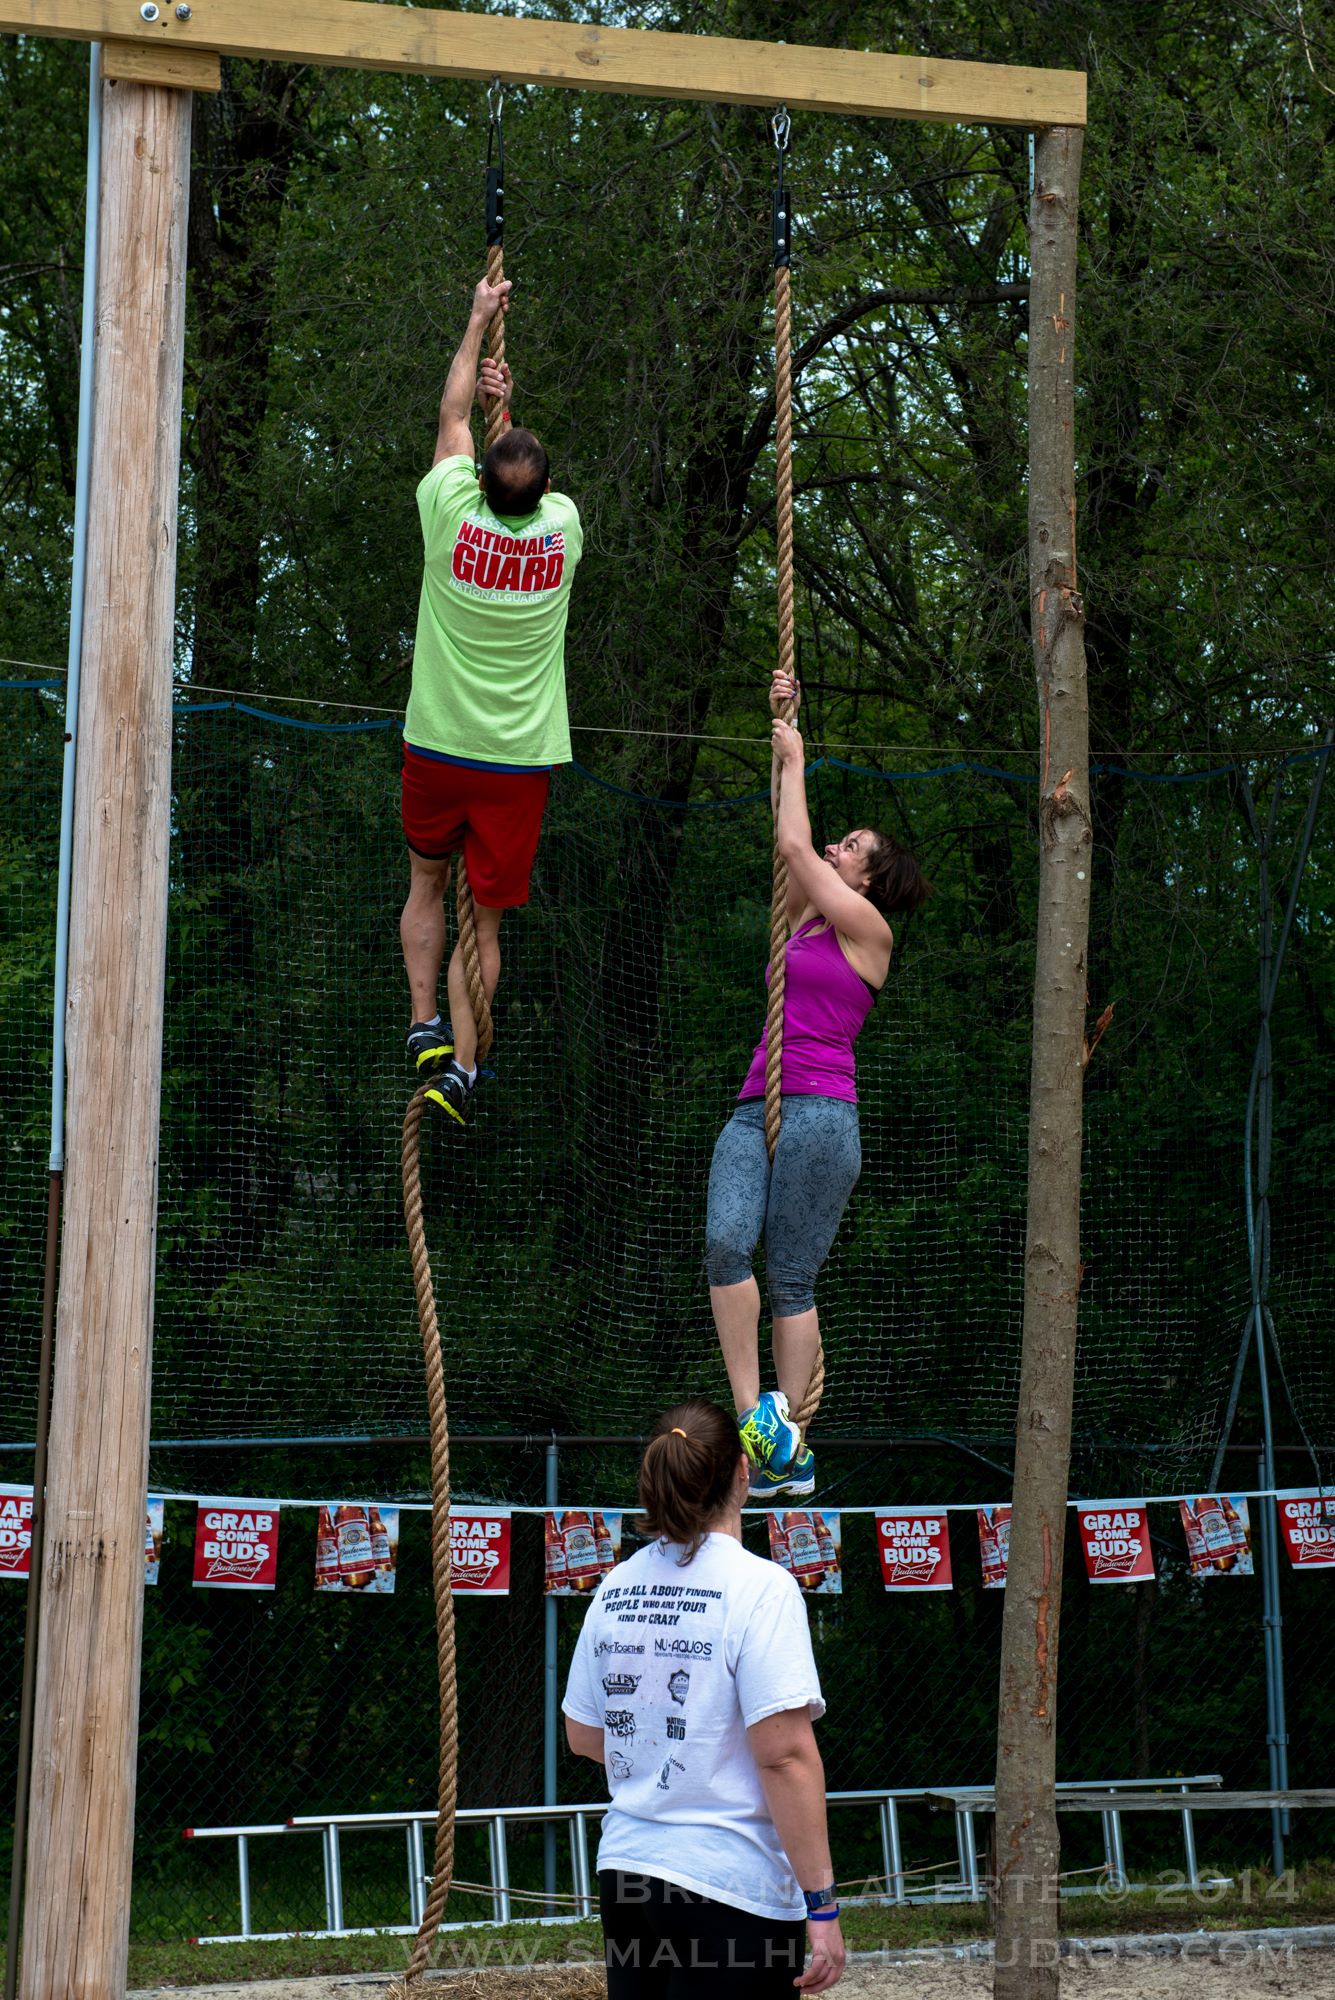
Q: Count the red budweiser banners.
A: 6